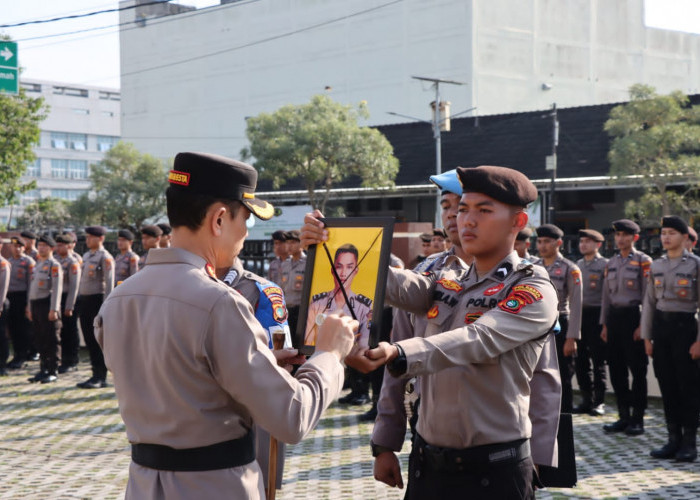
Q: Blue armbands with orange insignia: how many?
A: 1